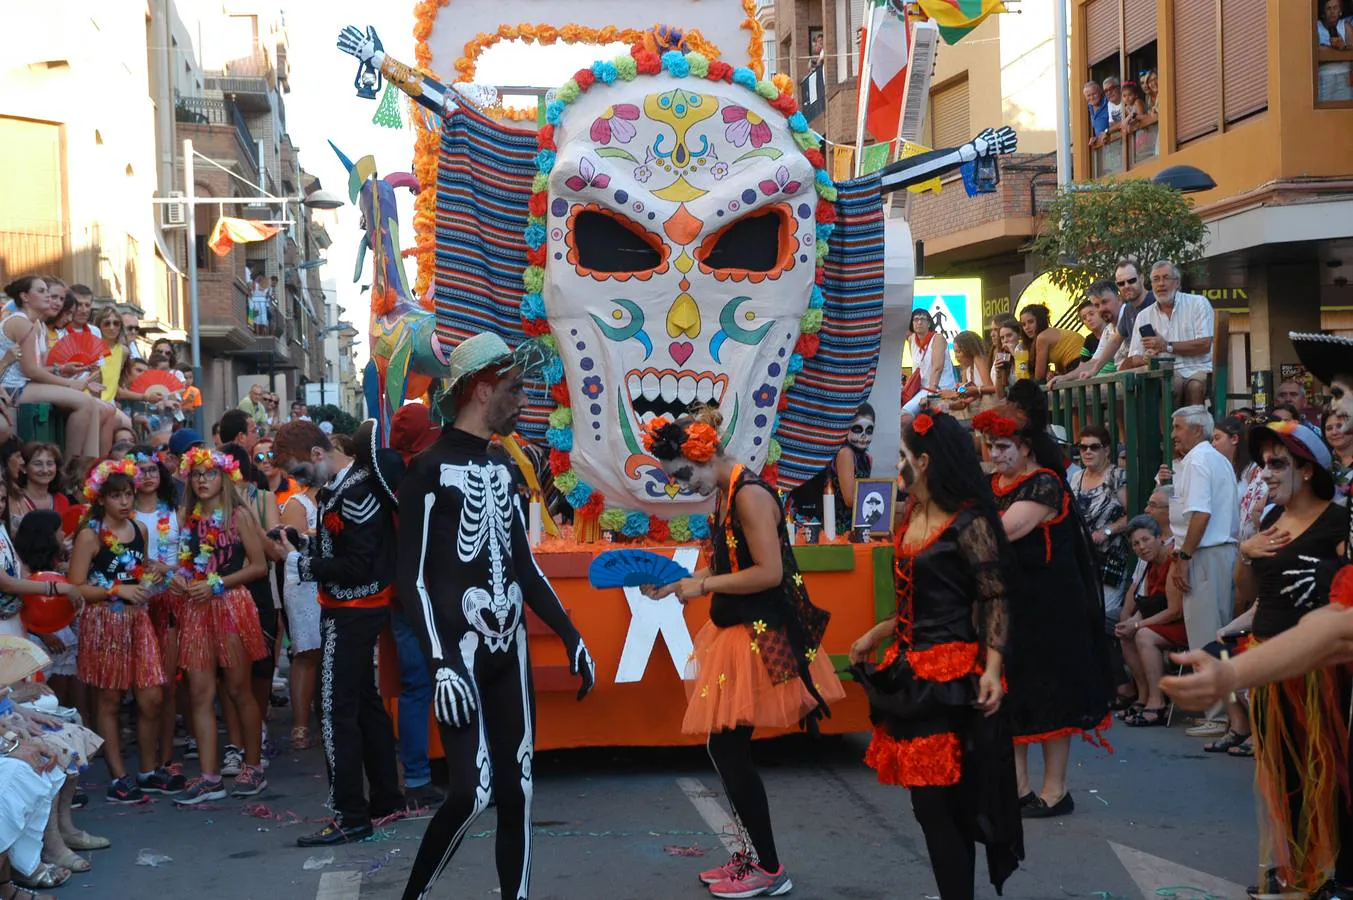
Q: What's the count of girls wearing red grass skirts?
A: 3